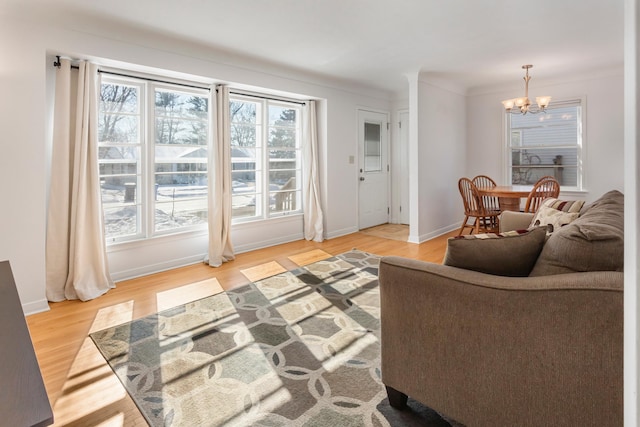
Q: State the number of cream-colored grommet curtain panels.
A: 3